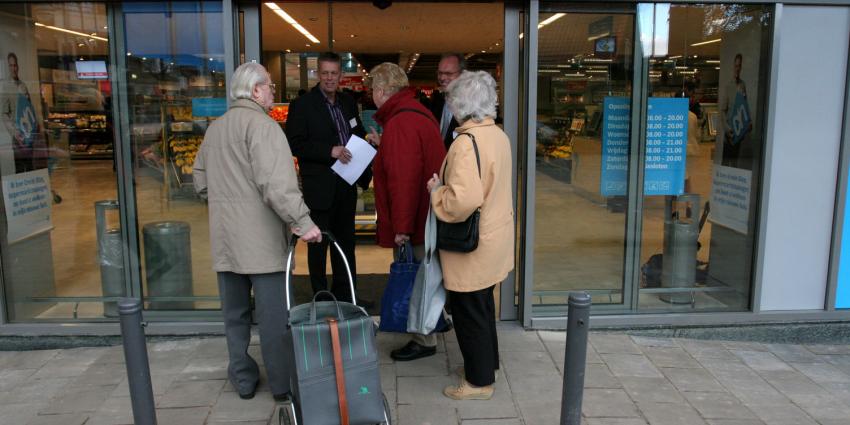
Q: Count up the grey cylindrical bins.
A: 3